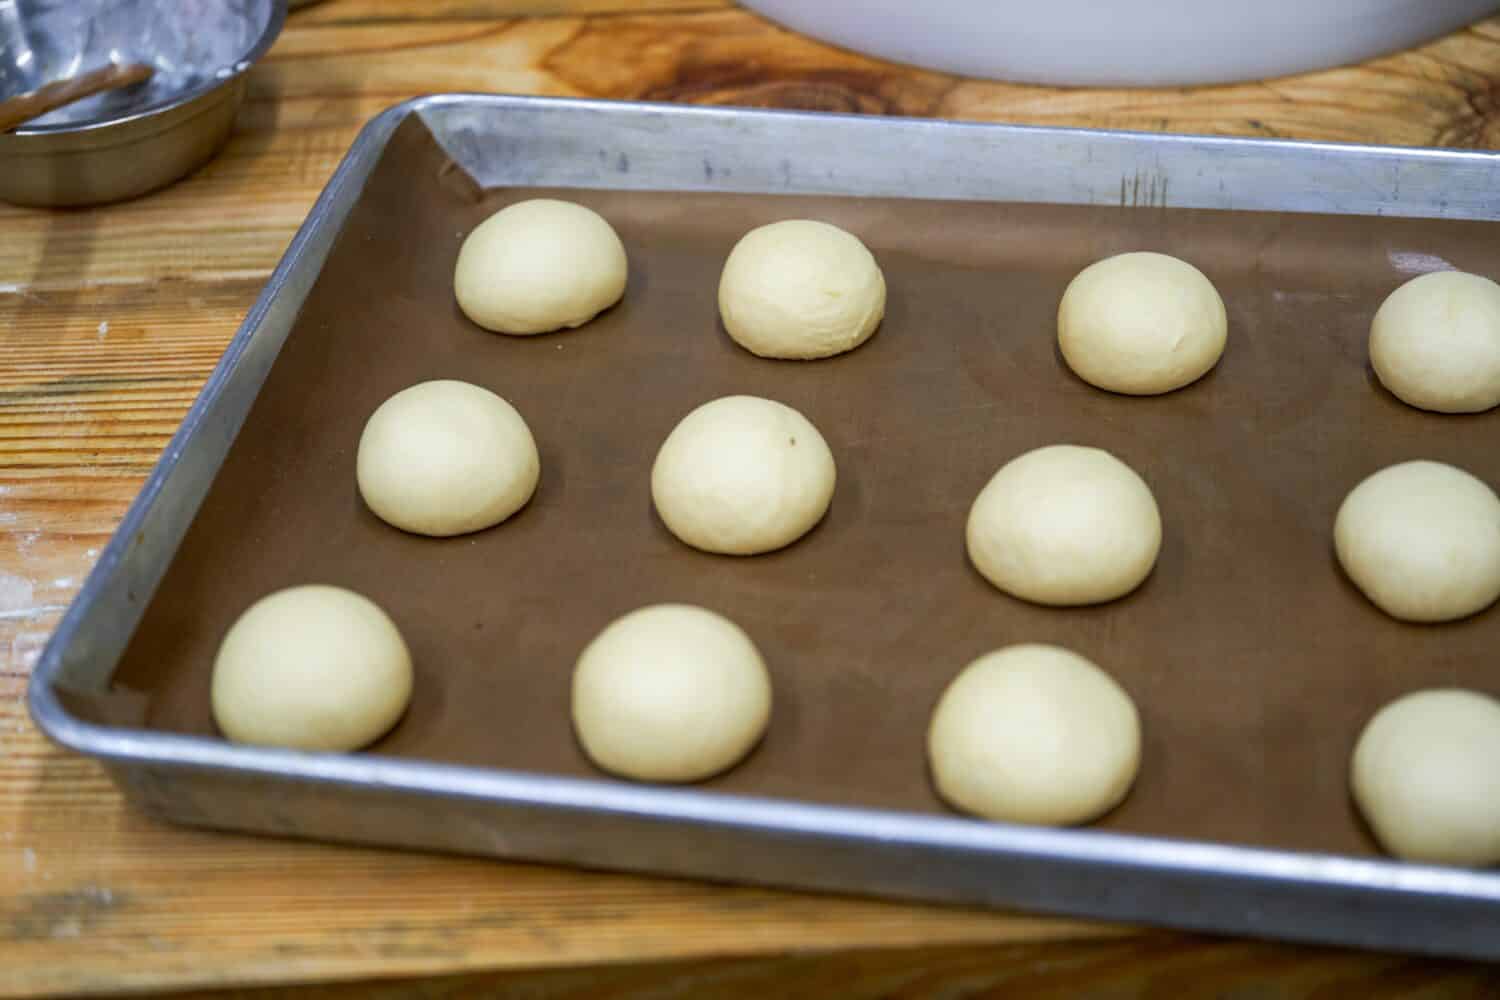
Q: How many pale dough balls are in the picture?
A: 12